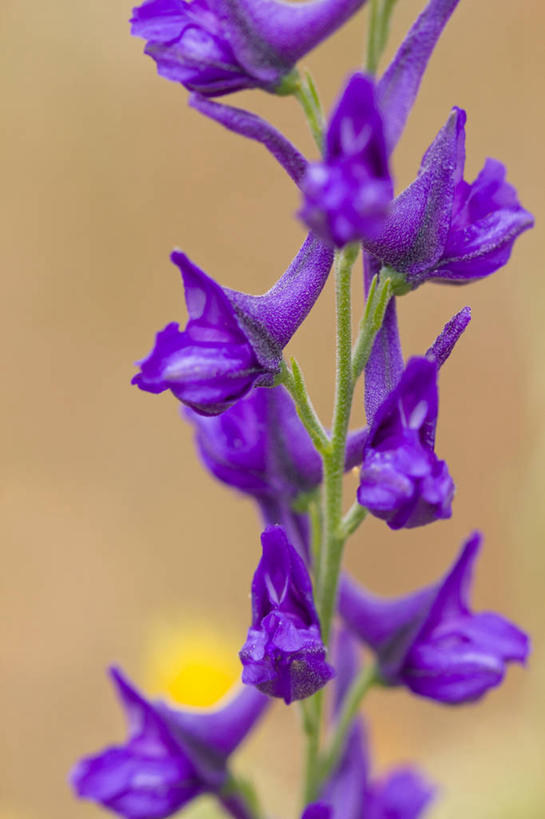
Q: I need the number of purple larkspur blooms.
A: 10